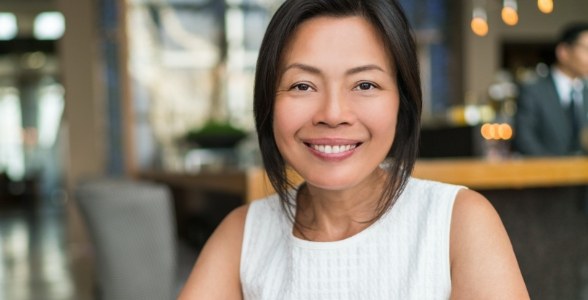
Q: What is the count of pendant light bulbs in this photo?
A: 3